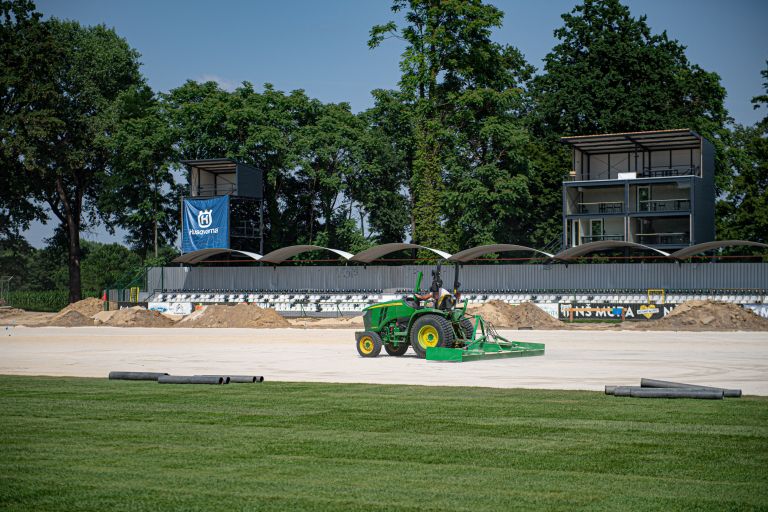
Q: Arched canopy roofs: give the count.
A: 6